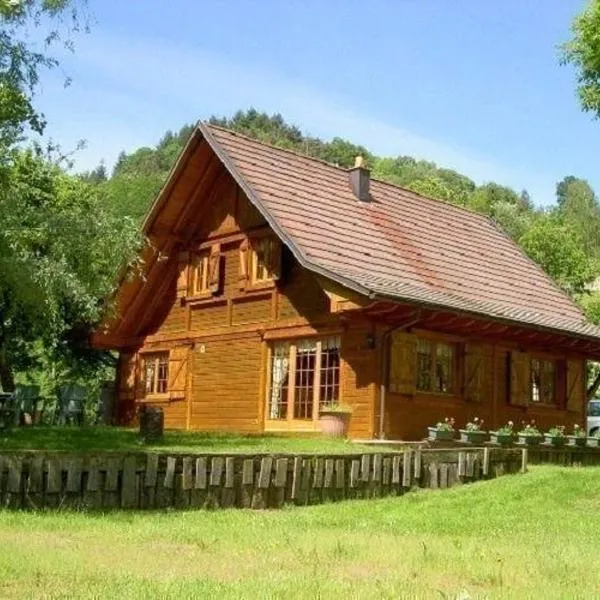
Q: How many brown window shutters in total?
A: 10